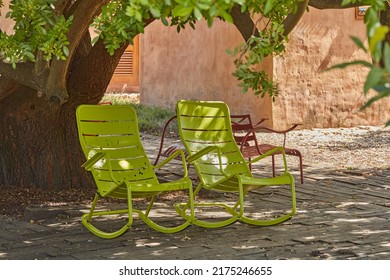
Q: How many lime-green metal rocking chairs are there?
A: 2